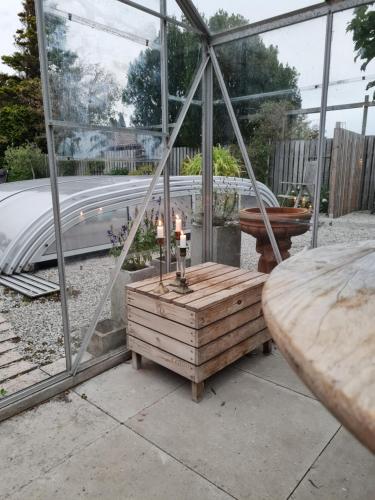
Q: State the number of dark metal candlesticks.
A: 3